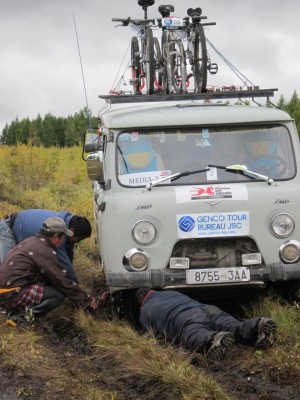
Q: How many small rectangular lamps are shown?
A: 2